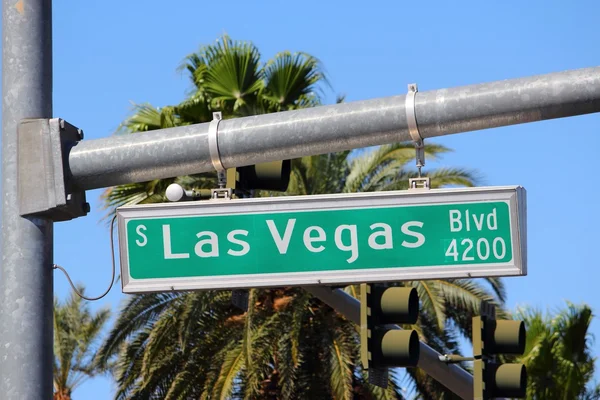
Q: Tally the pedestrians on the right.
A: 0